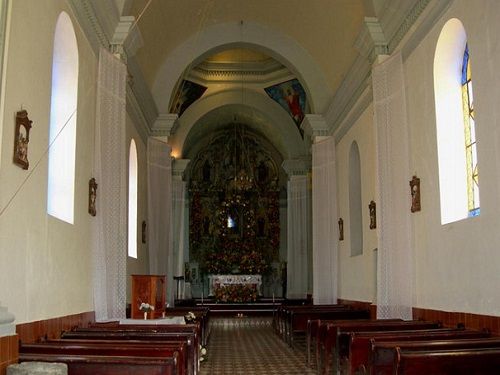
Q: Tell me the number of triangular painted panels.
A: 2